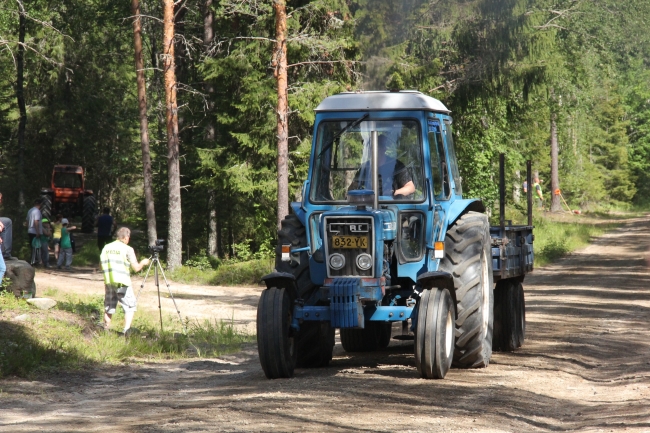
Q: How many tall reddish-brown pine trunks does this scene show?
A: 3